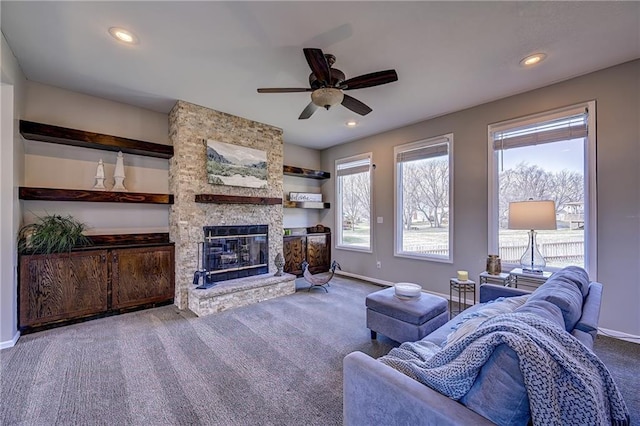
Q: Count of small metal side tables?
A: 3